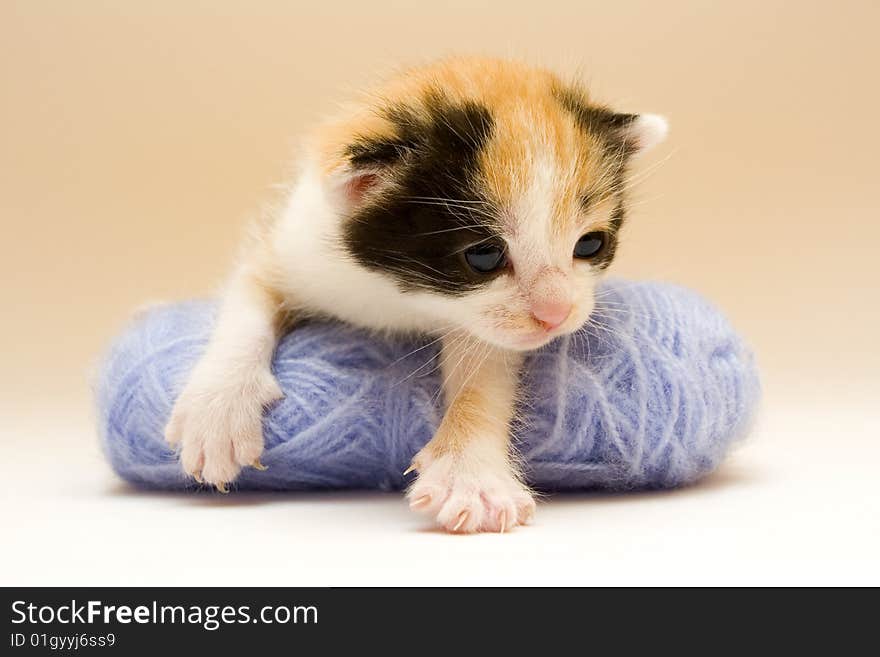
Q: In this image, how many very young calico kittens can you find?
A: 1